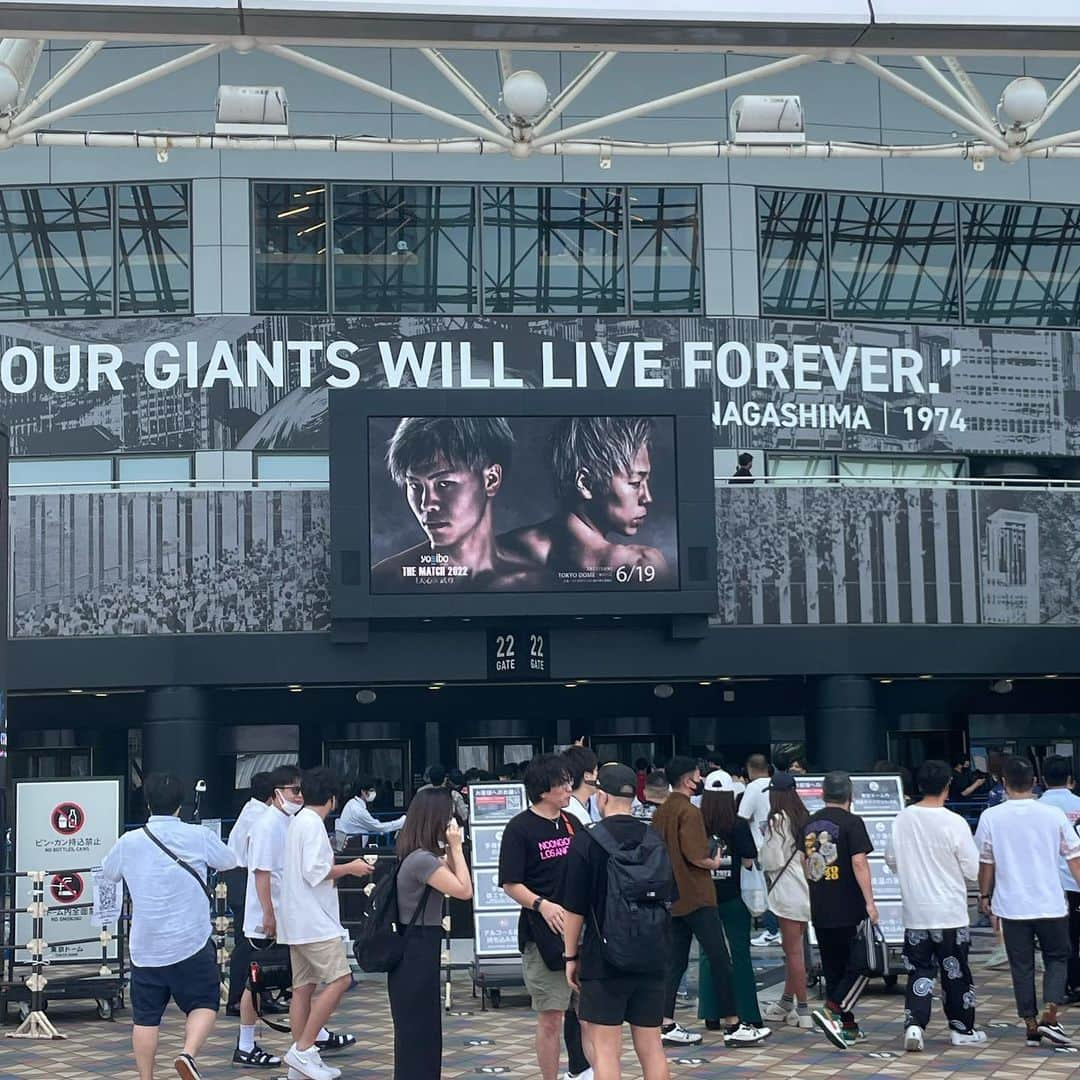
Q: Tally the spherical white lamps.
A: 3